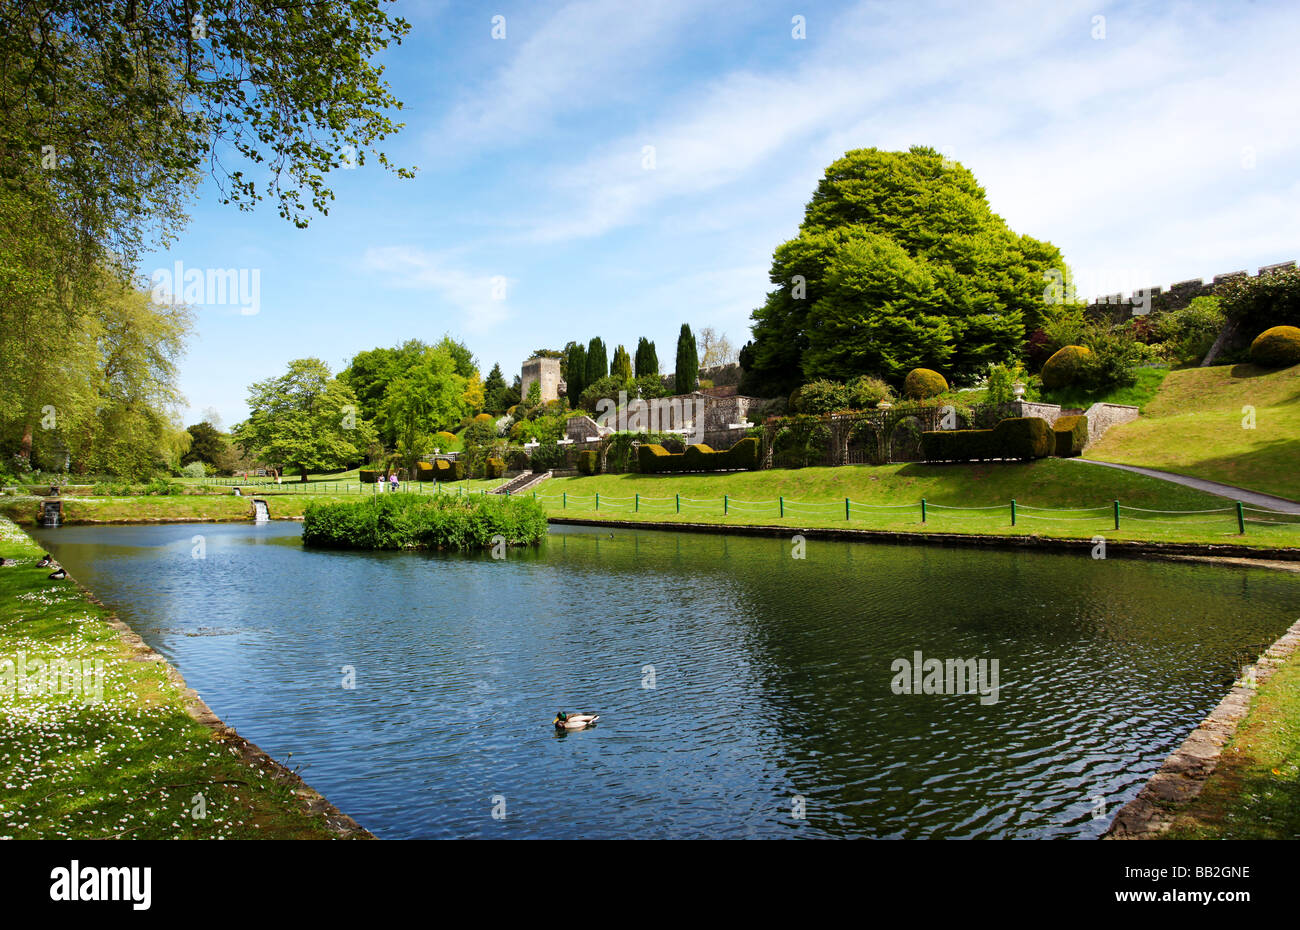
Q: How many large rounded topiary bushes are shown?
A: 3